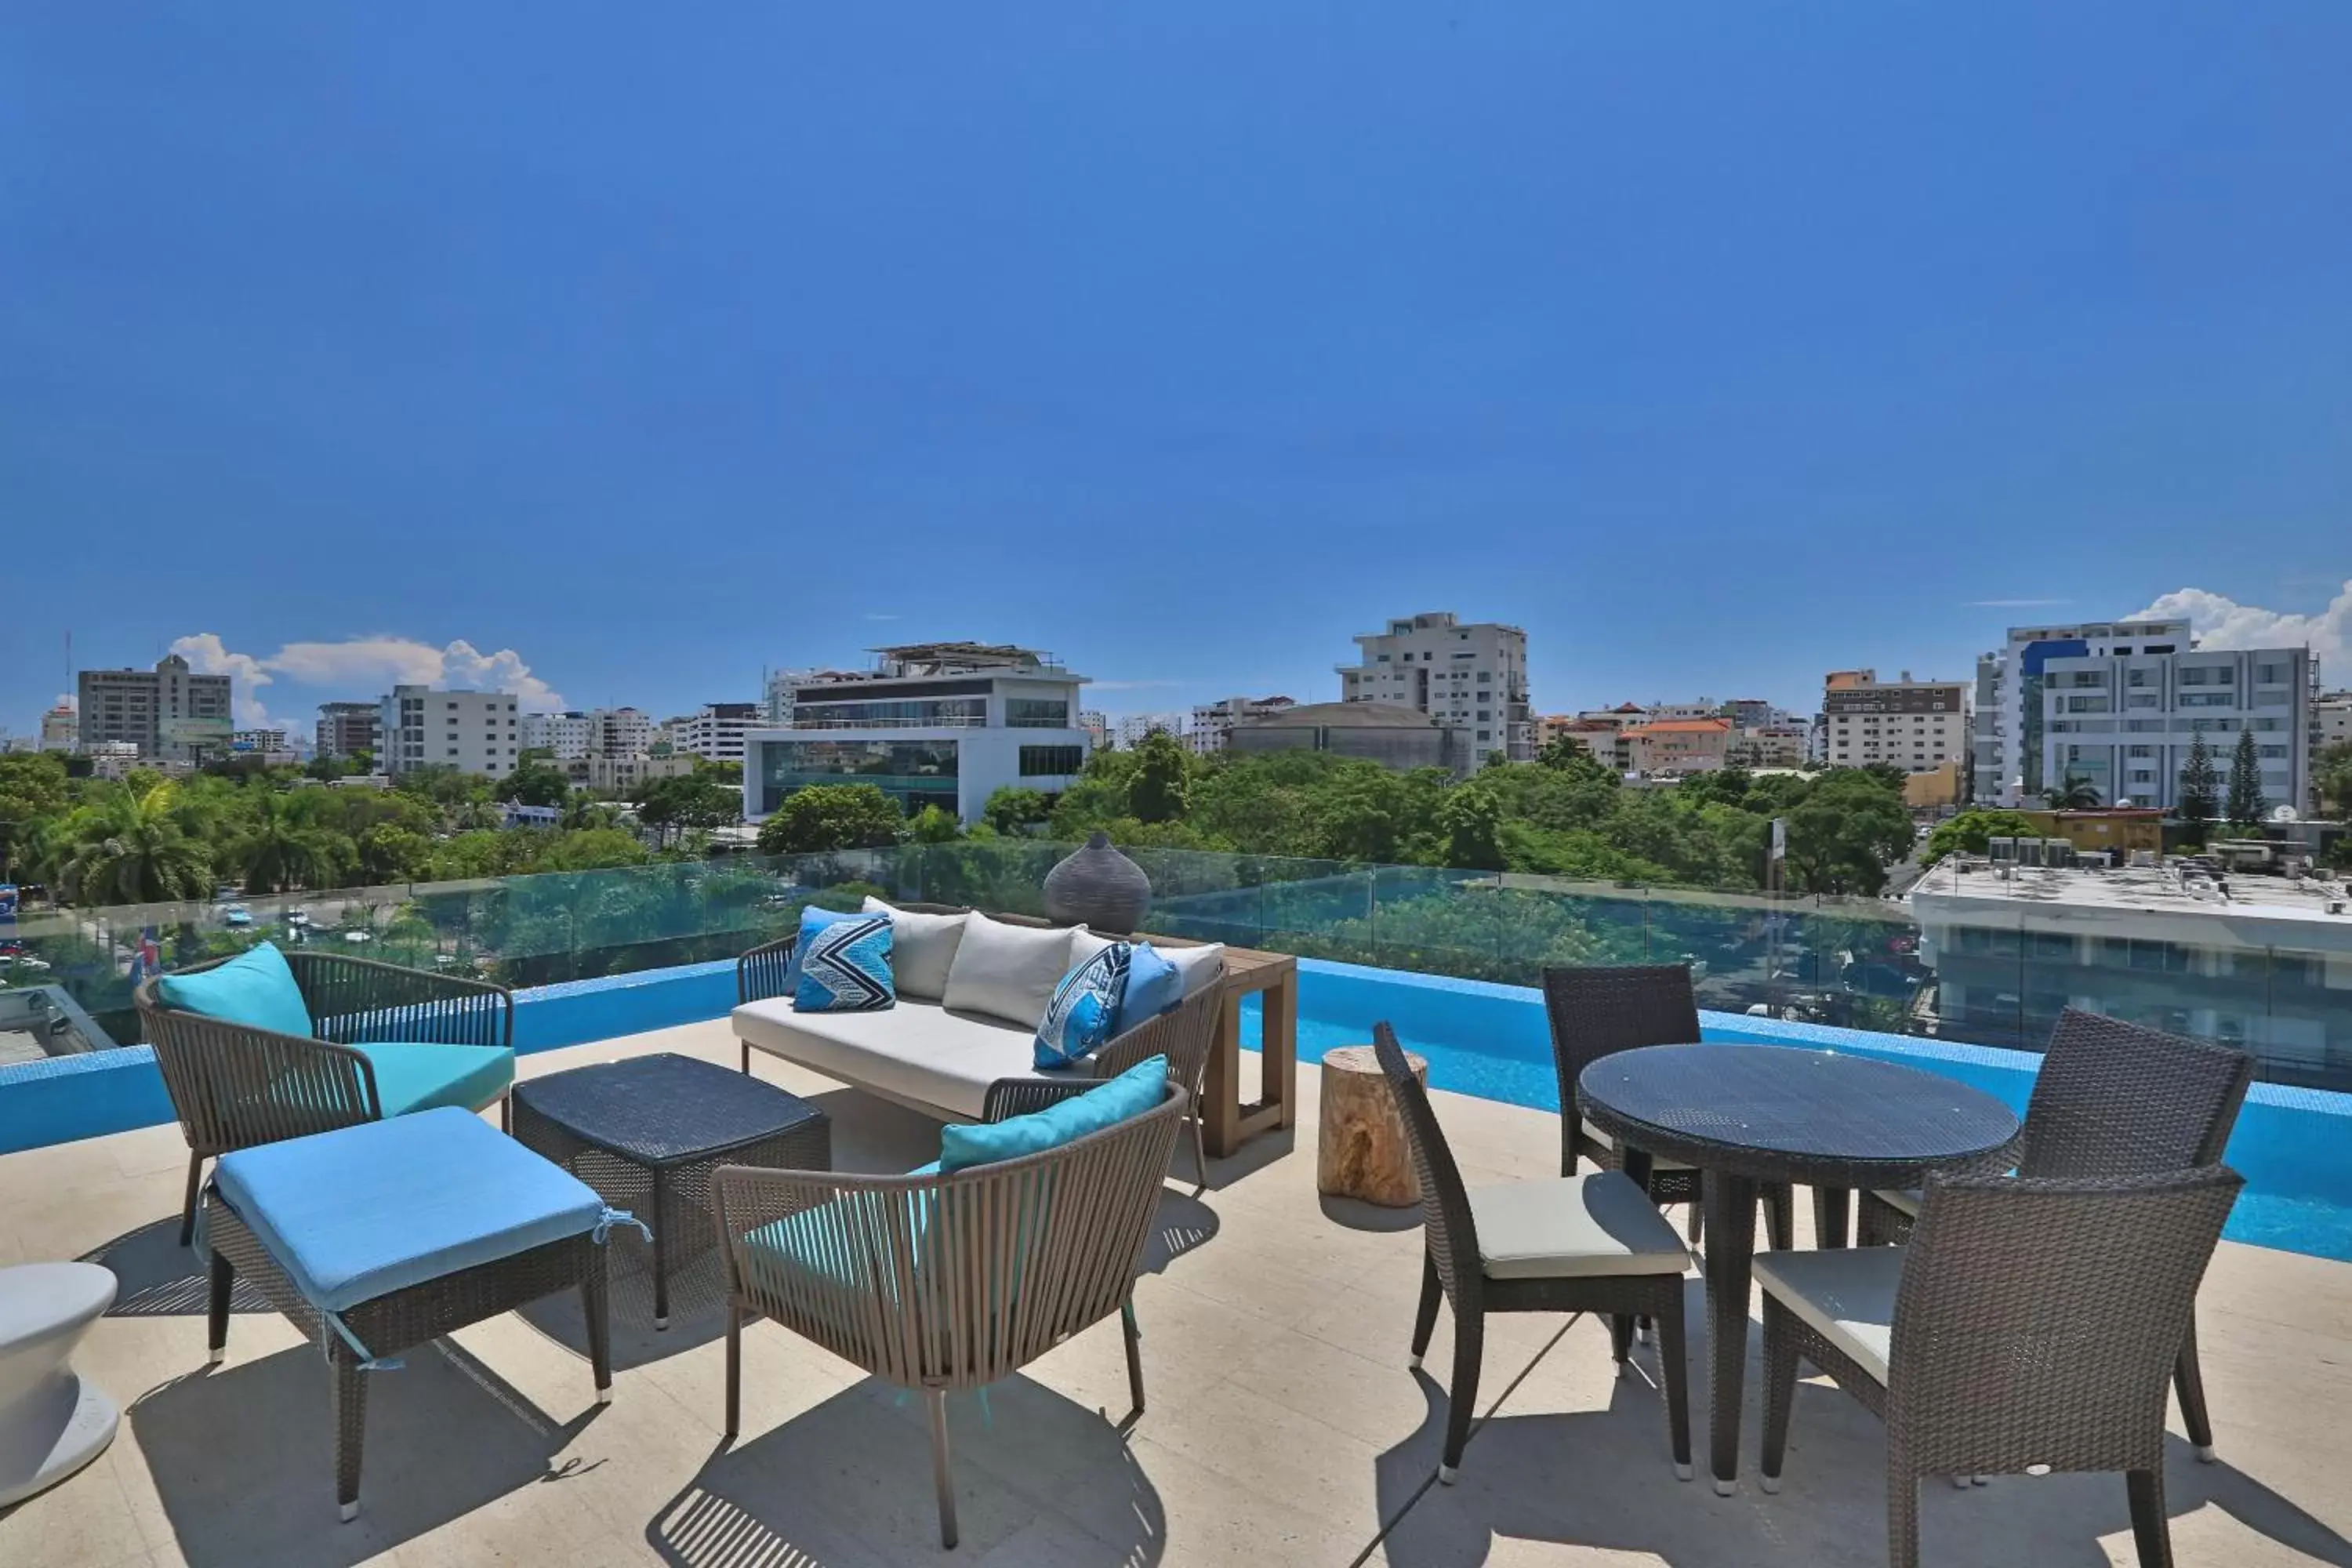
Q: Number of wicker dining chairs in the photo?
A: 4